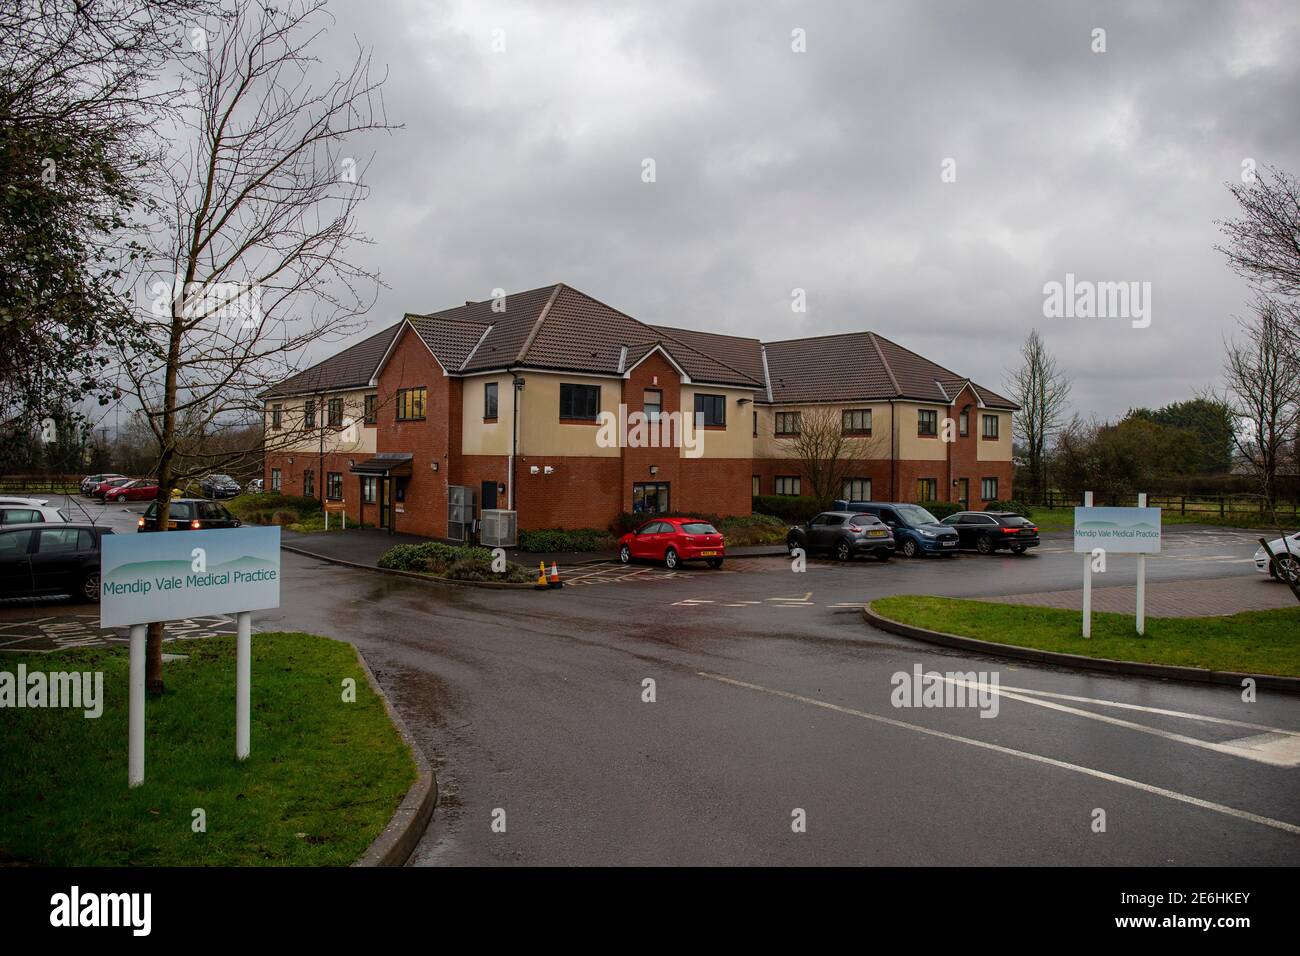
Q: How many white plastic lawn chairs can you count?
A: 0